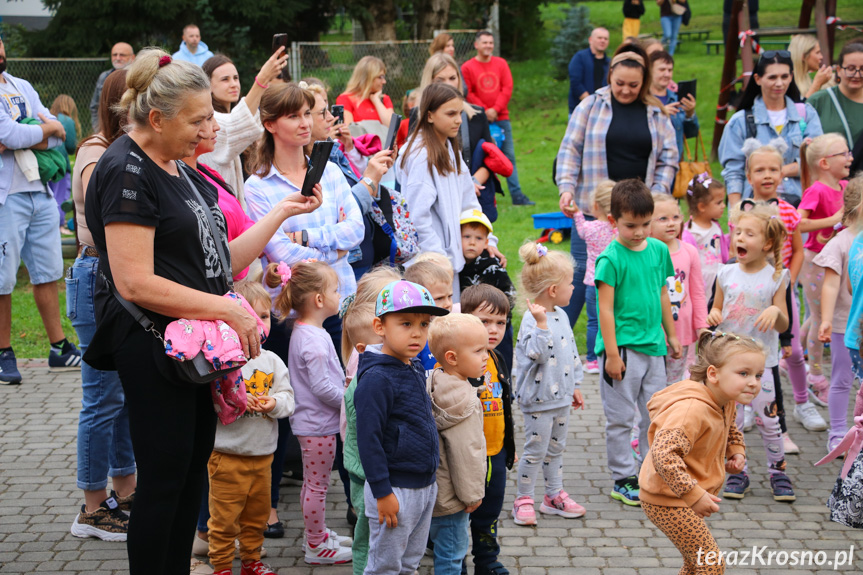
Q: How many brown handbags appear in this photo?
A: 1